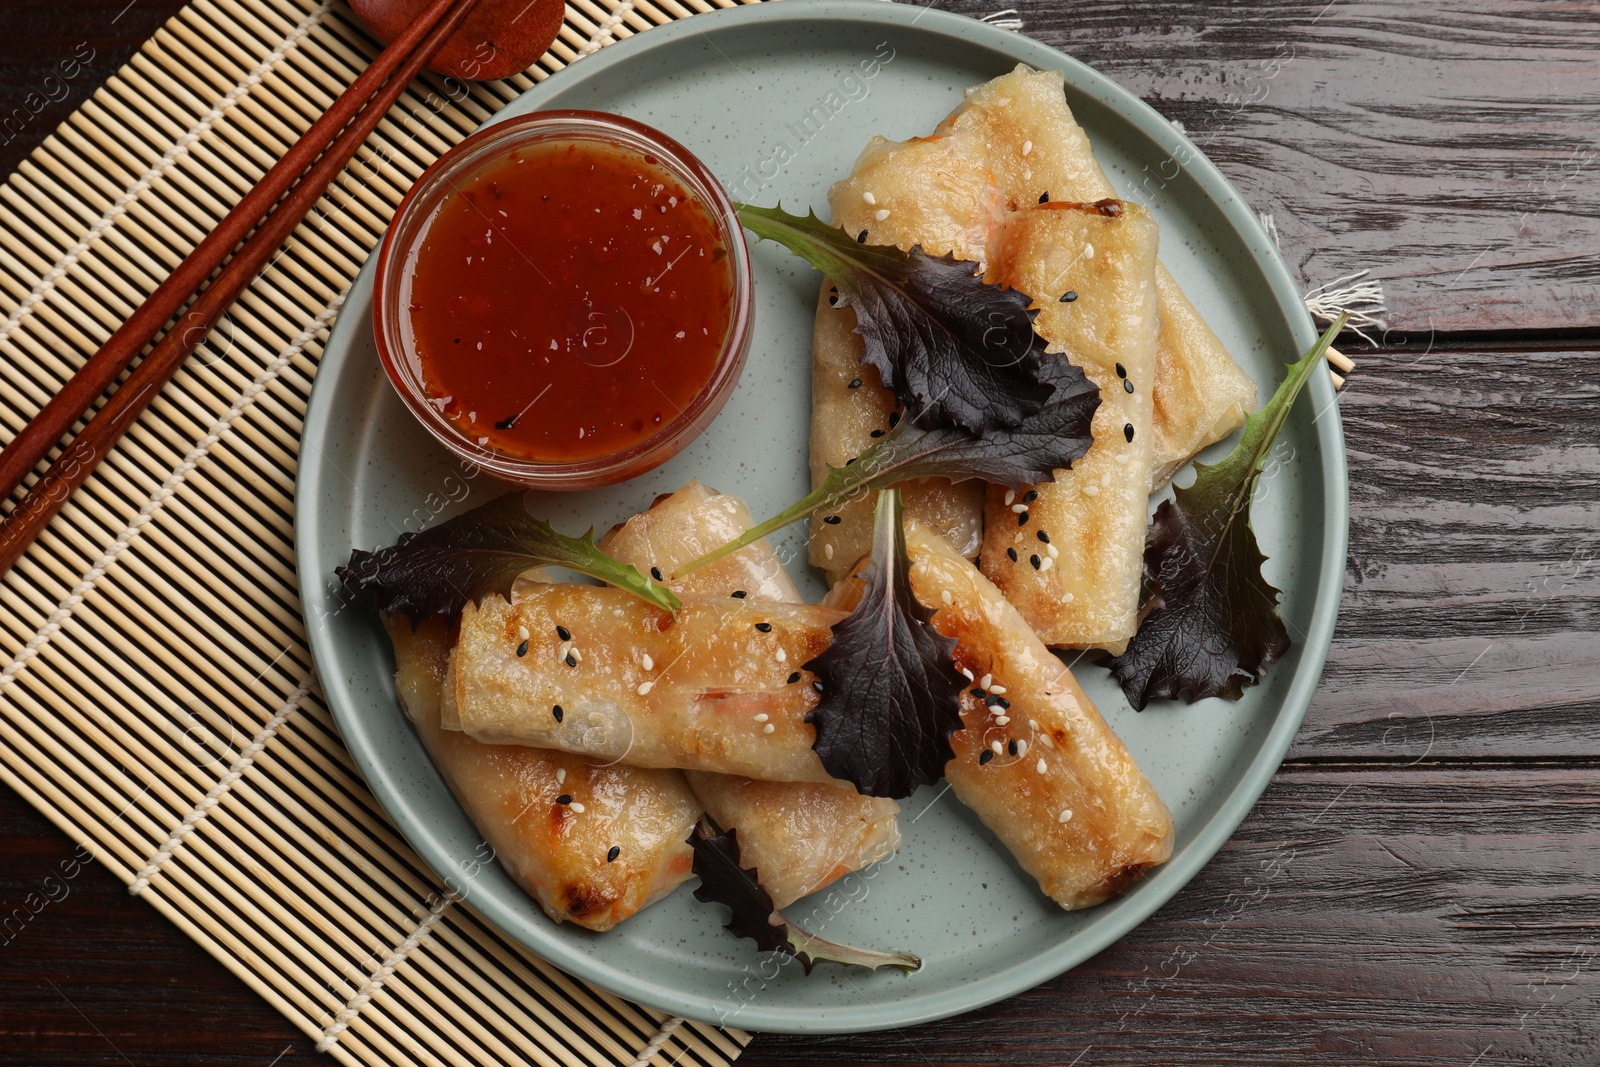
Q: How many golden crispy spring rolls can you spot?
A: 7